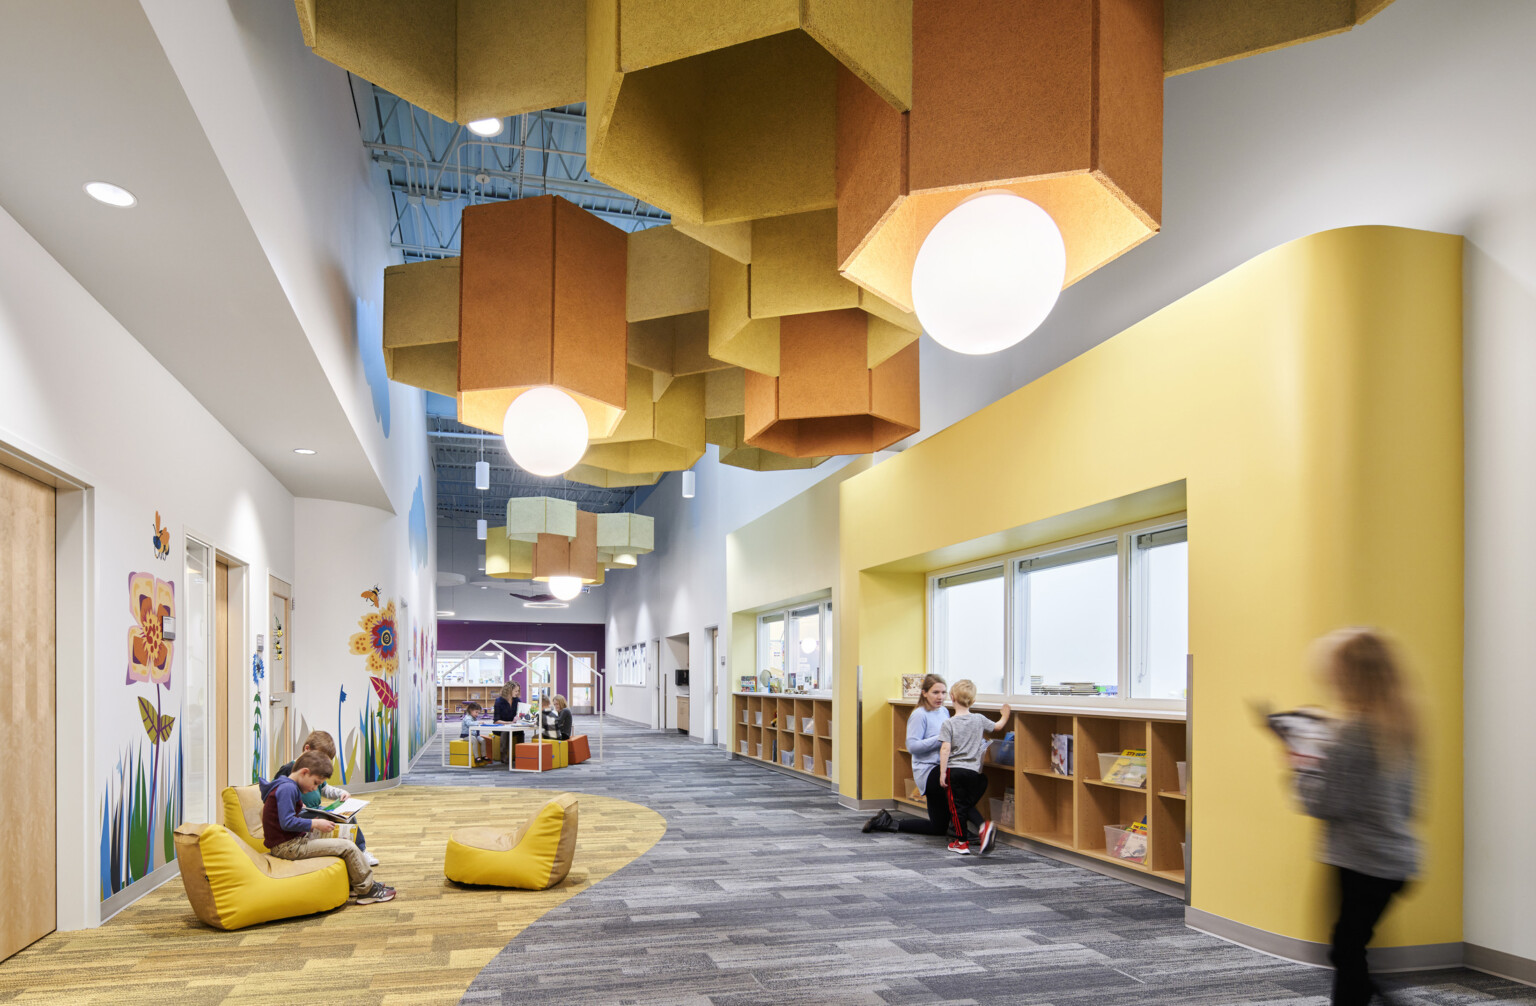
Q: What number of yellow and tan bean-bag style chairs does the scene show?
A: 3